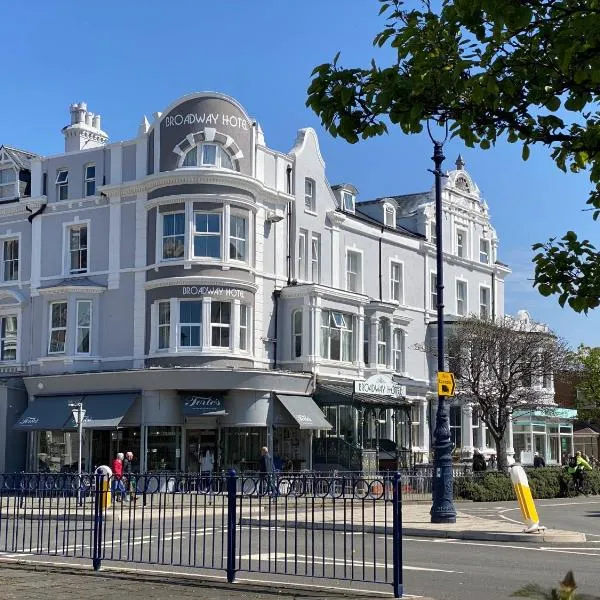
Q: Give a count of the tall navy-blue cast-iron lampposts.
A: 1